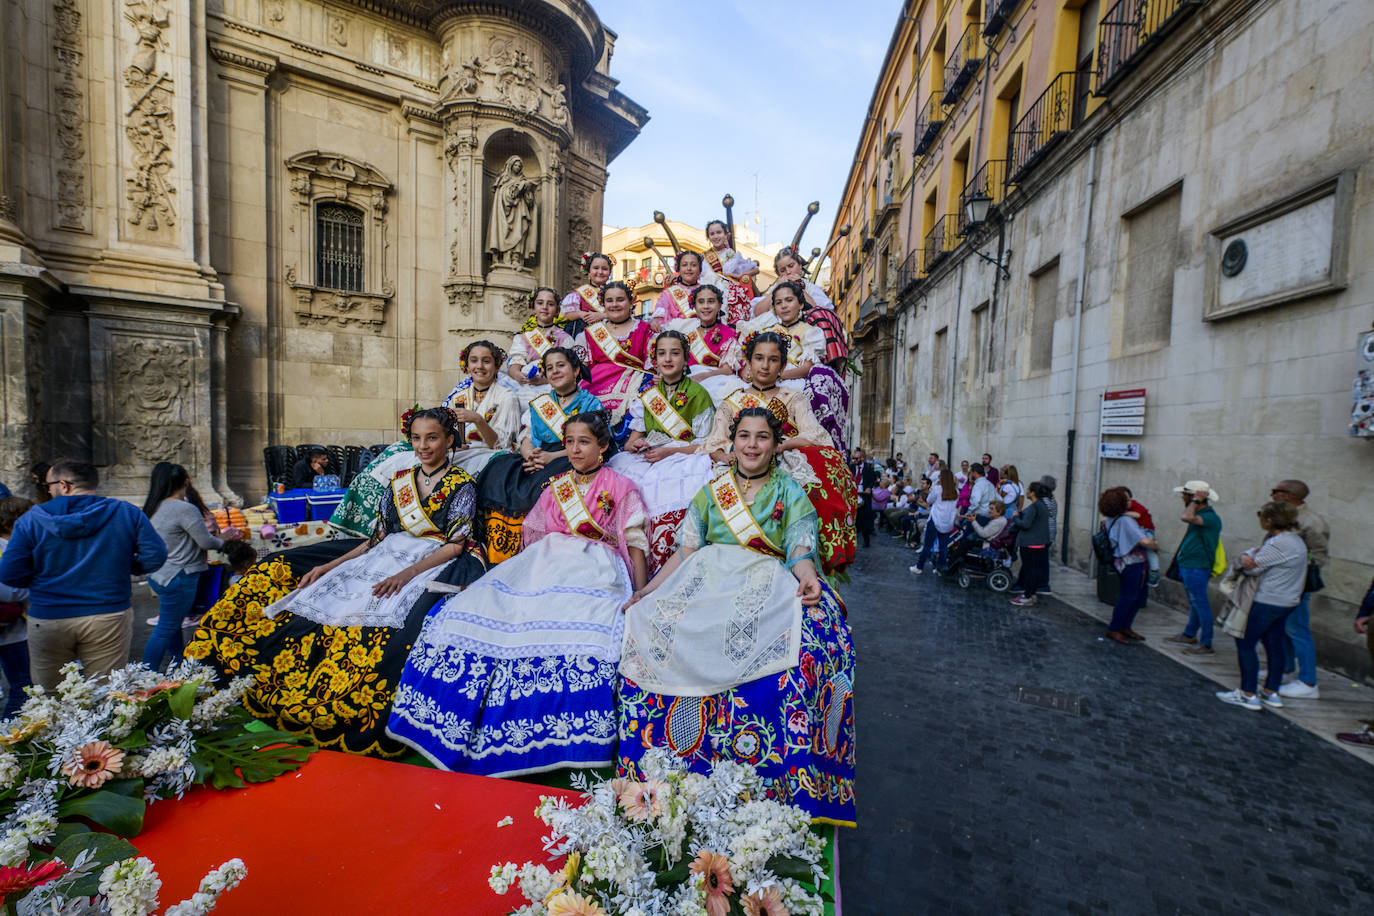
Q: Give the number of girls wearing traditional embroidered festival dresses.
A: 15